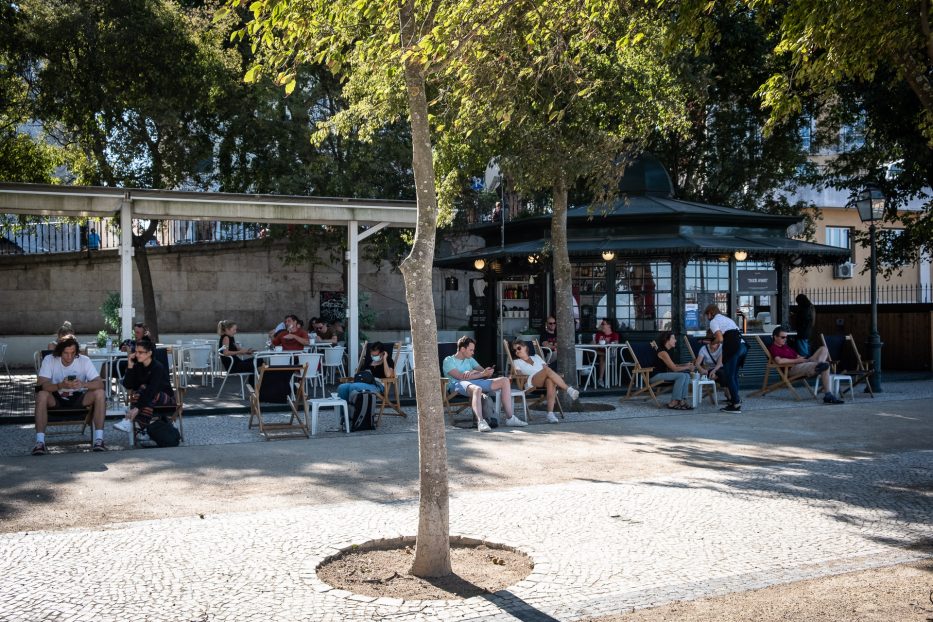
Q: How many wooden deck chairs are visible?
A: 10